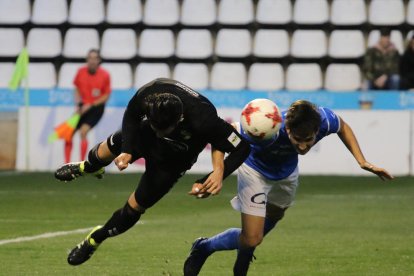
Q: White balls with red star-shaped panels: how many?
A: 1